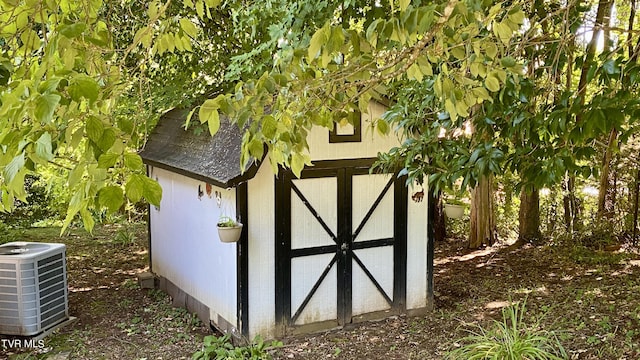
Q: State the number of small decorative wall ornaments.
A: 4